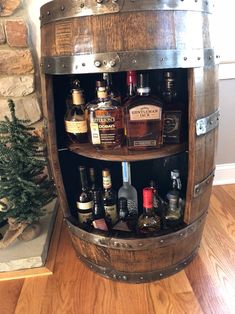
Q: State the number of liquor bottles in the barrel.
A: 14